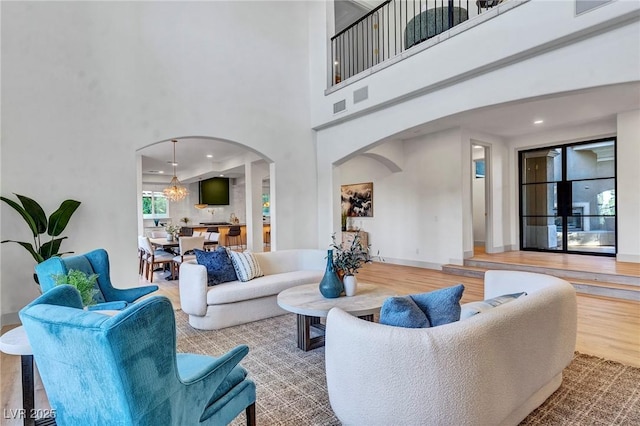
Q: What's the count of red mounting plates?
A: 0